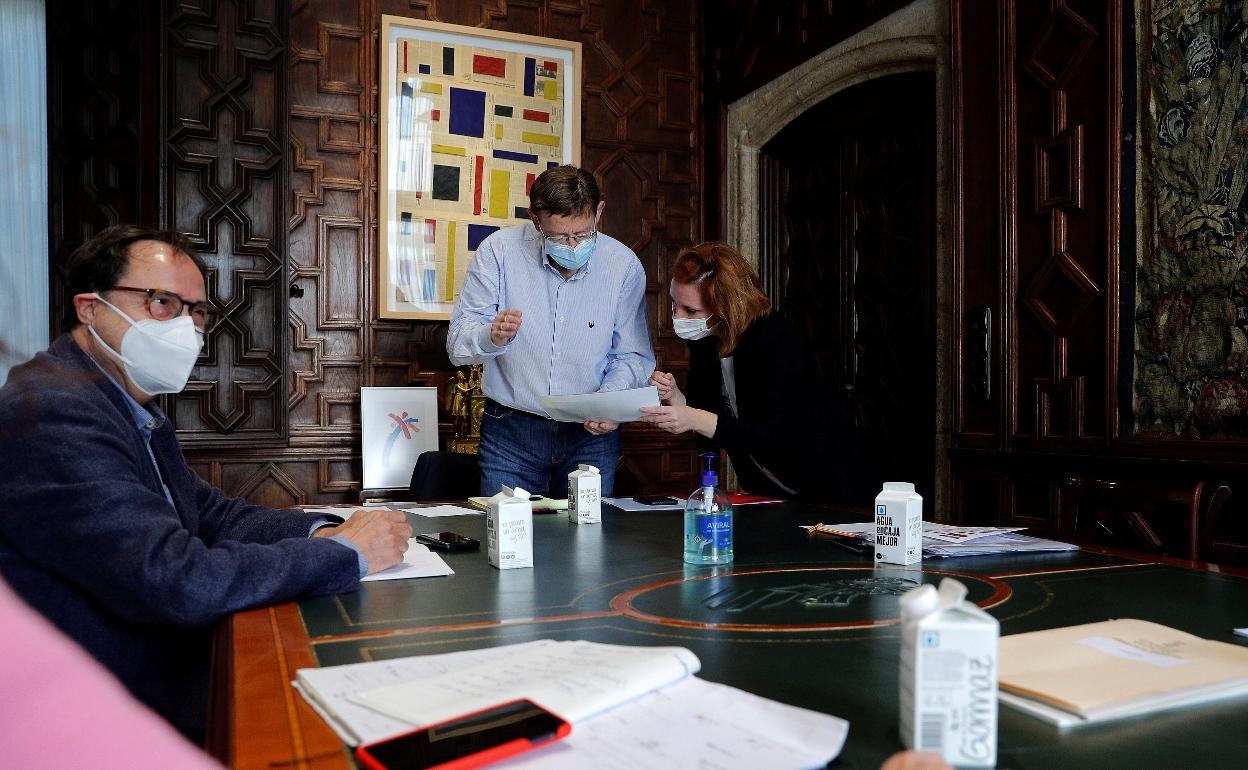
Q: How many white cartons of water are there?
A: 4